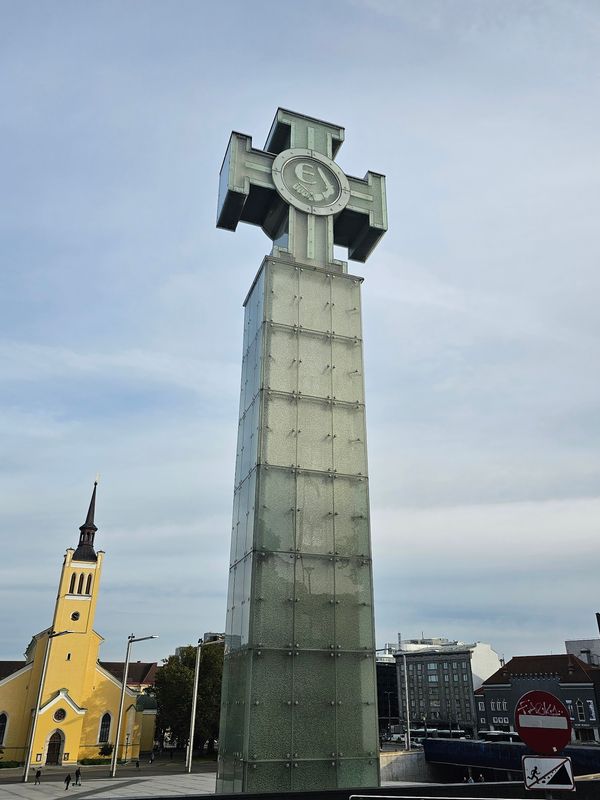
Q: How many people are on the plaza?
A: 3